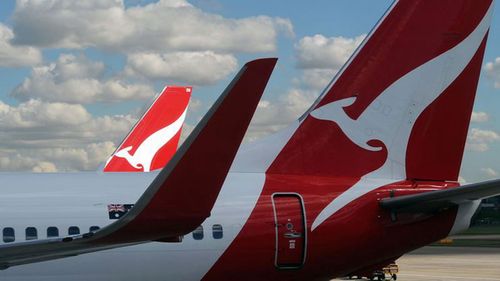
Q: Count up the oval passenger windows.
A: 7